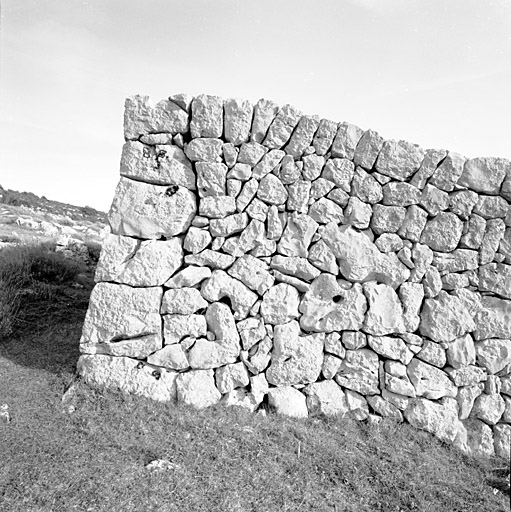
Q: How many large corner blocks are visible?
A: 6